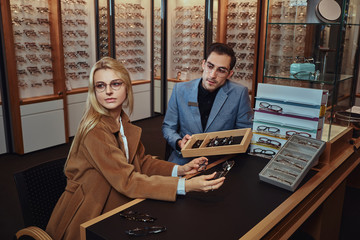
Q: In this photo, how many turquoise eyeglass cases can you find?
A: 1